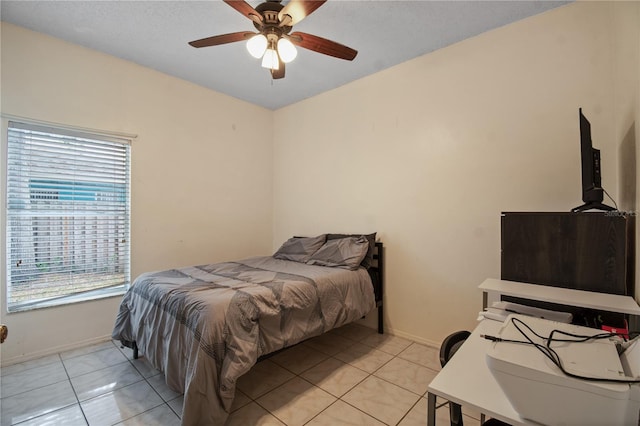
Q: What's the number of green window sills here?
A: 0